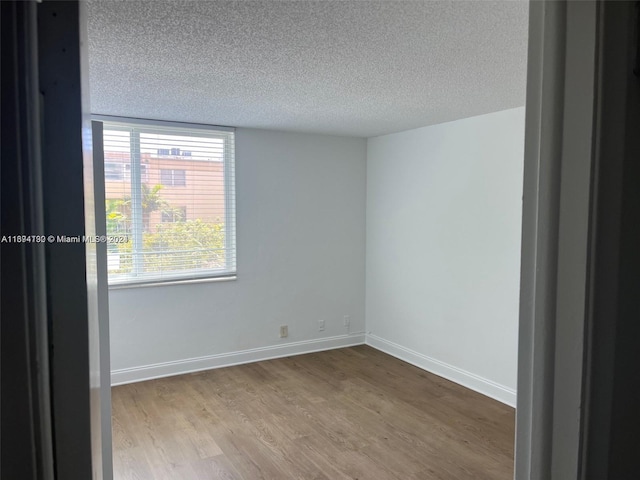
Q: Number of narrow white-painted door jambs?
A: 2